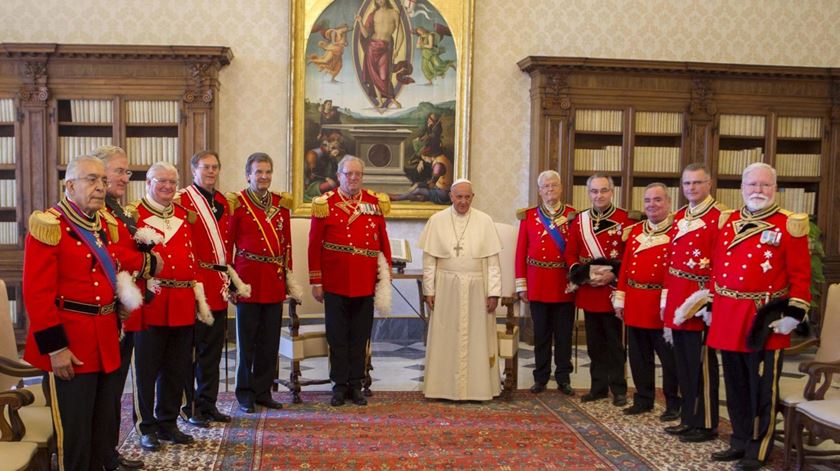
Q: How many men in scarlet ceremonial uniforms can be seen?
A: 11